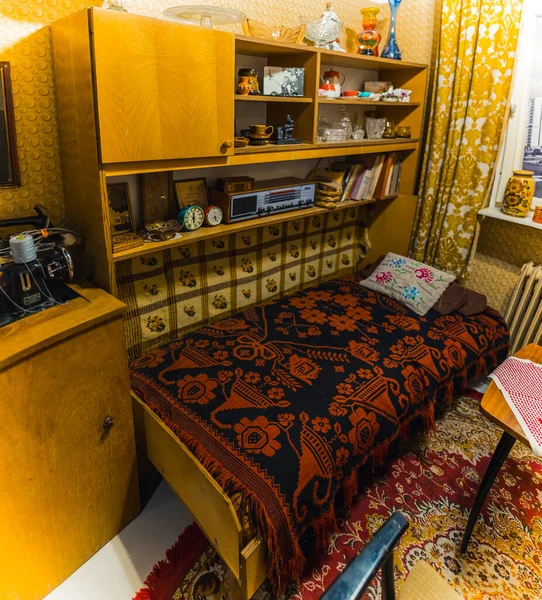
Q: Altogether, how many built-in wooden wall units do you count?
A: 1